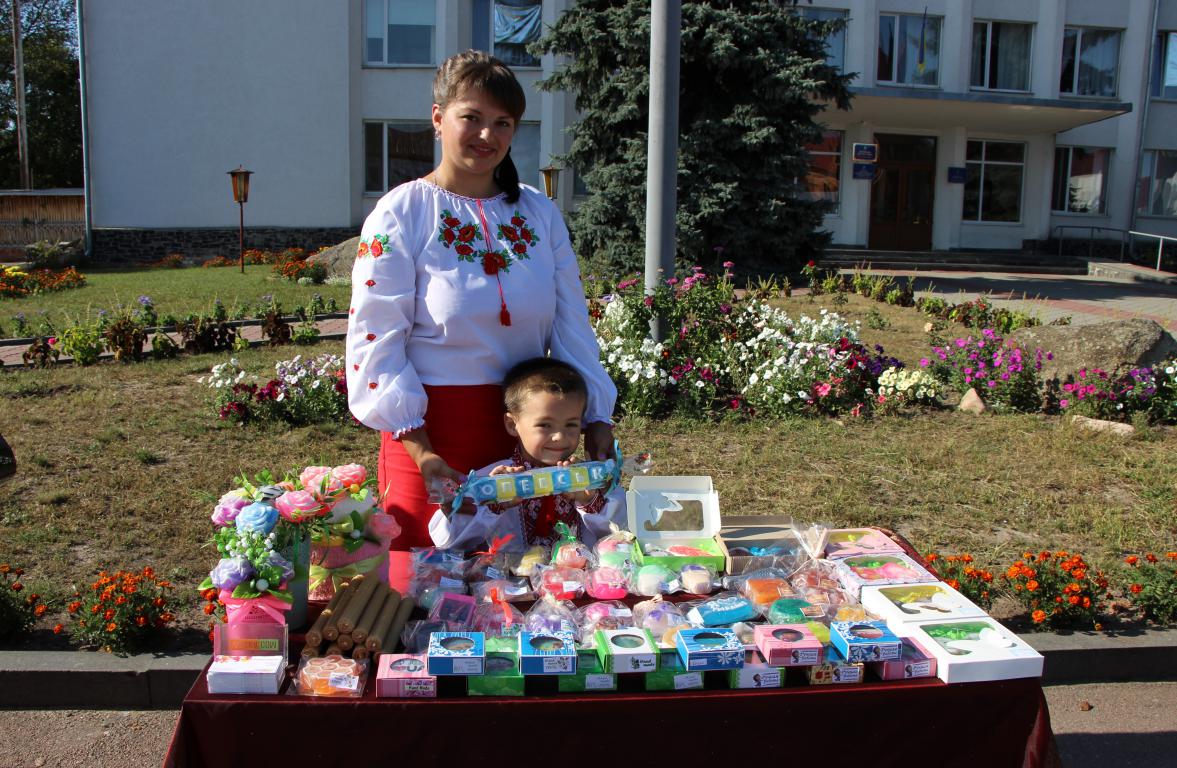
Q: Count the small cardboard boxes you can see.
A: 13